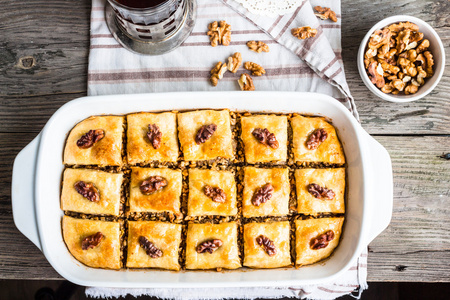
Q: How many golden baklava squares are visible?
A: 15